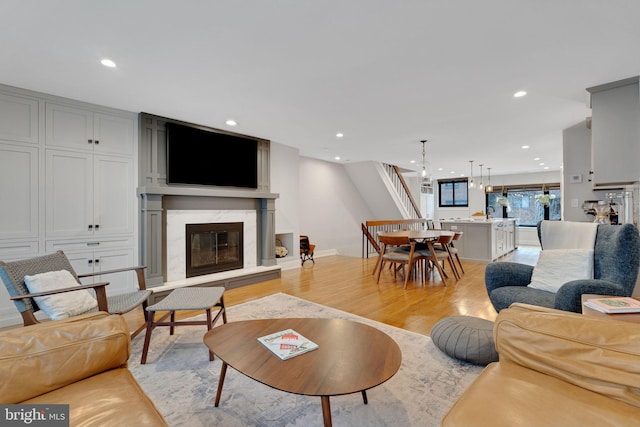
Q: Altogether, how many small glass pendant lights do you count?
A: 3